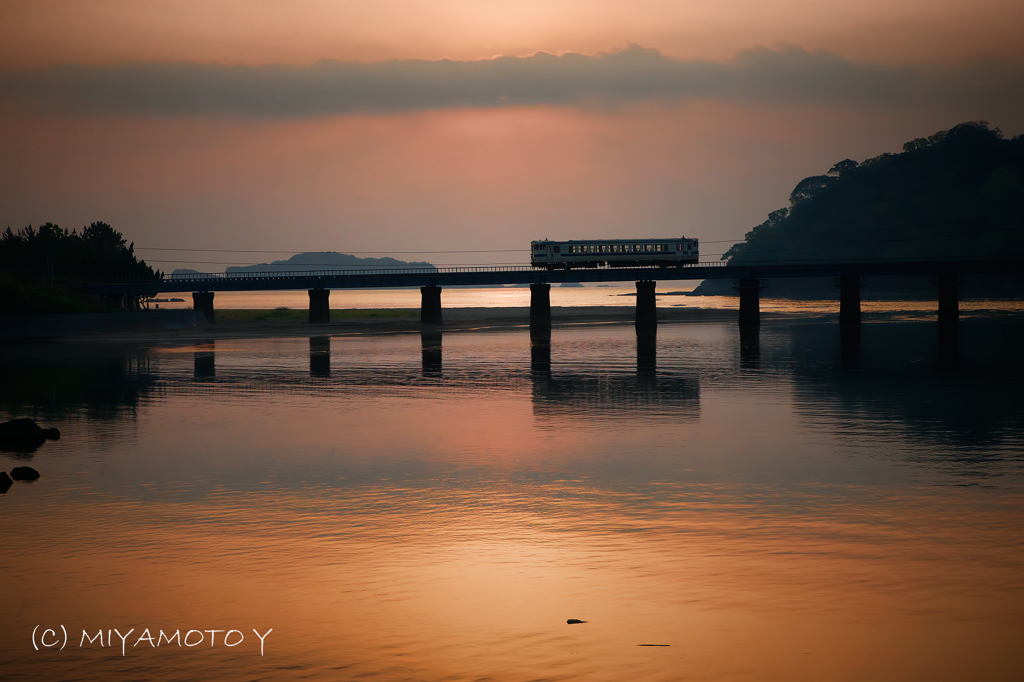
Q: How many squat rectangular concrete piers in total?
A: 8